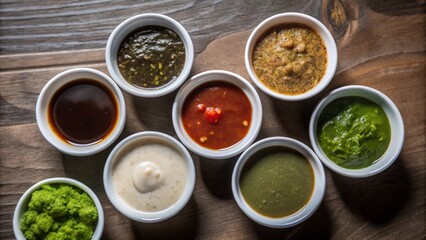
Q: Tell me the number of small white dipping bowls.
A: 8